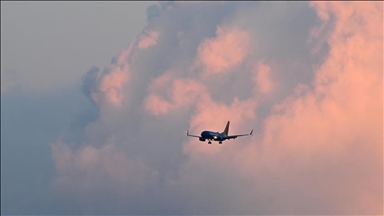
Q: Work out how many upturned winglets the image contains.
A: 2